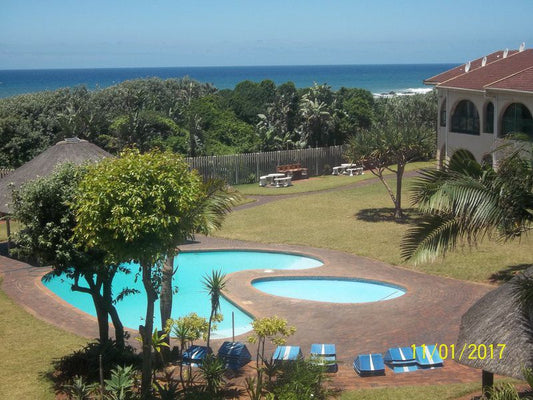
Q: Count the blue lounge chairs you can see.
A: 7